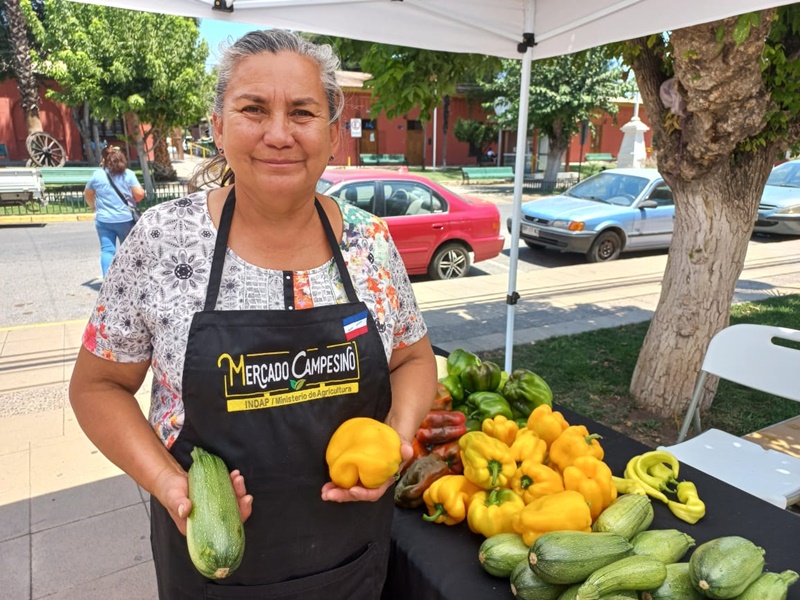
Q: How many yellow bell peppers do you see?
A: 11